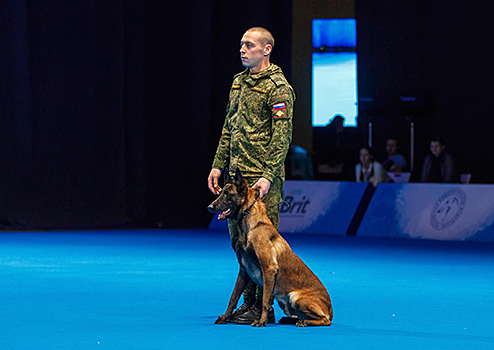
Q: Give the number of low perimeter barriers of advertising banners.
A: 2